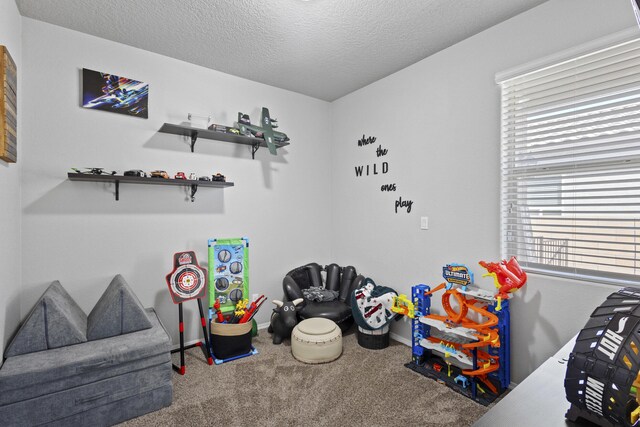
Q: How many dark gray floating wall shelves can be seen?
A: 2